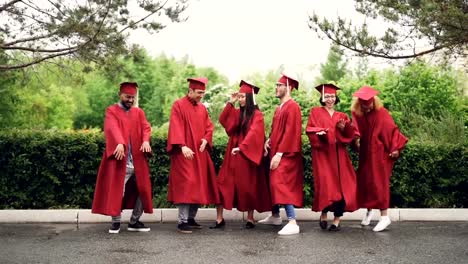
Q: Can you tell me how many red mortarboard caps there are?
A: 6